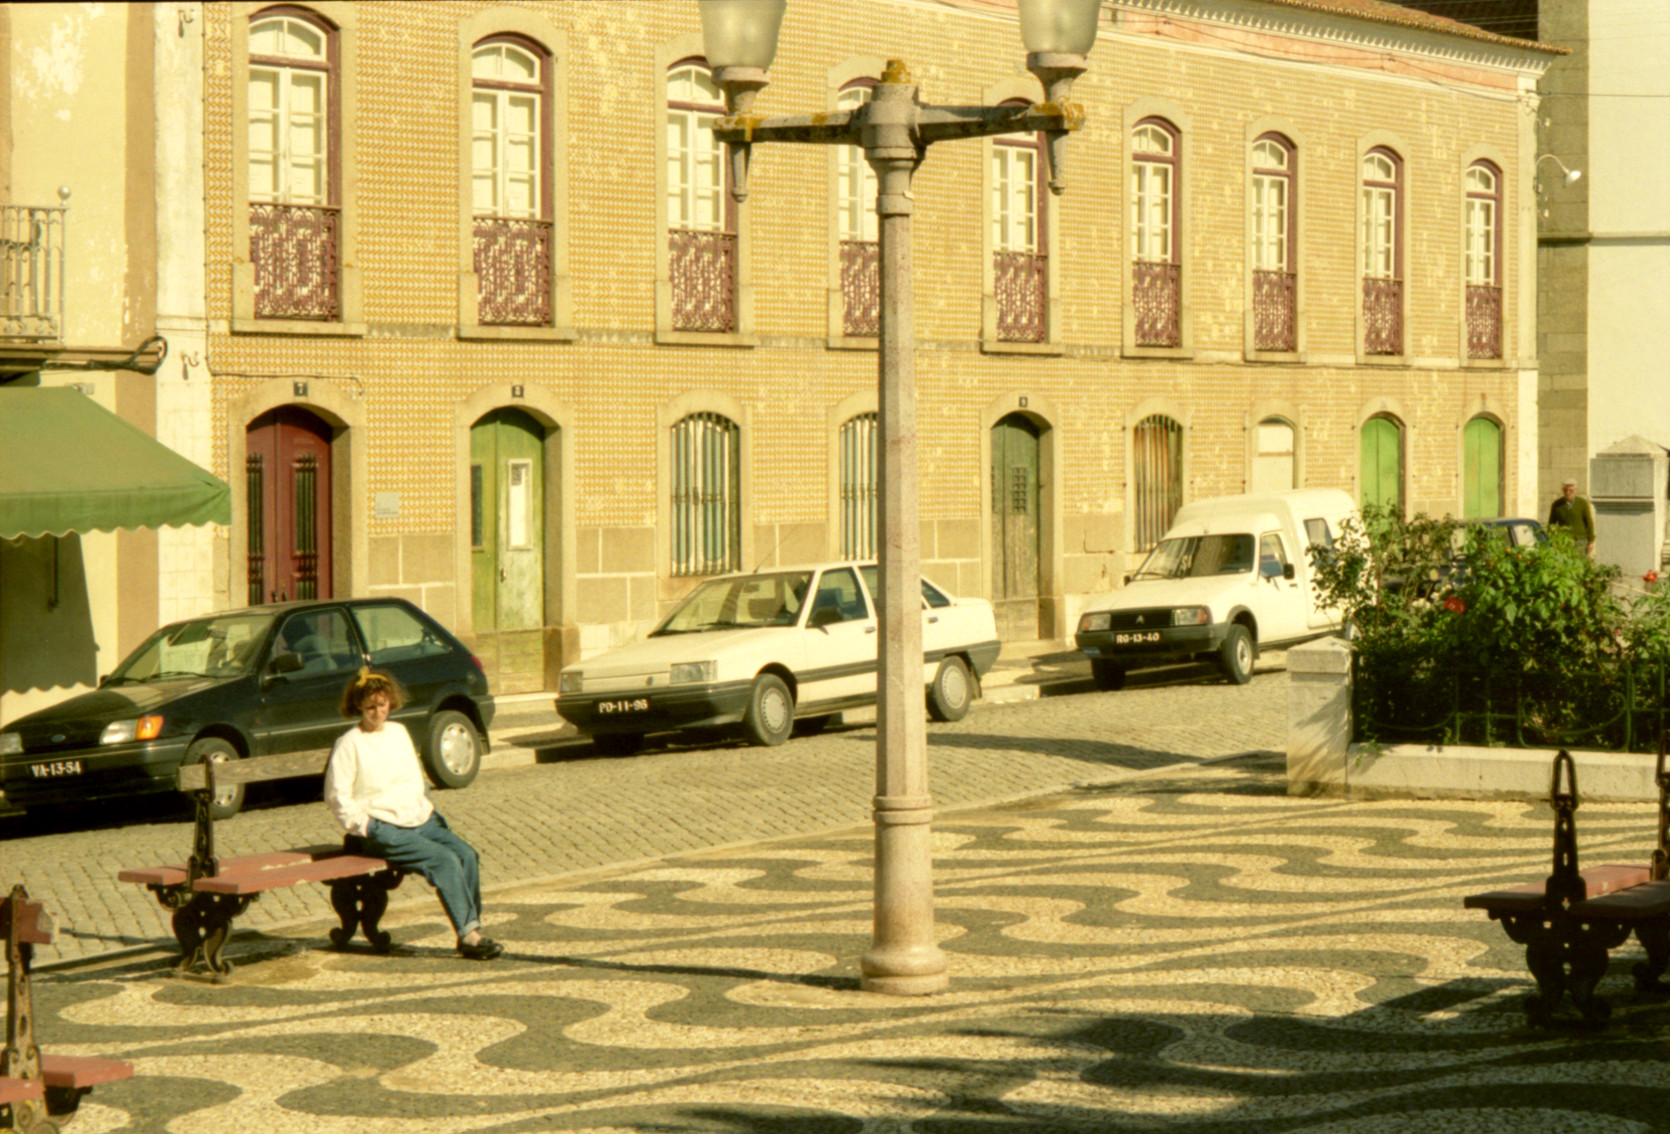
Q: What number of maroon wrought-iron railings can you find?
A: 9